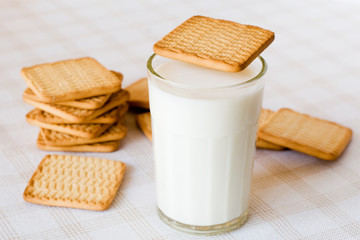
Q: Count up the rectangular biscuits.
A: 13